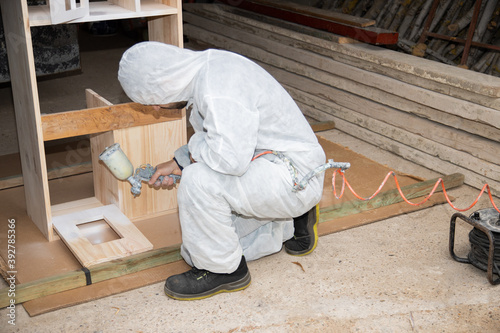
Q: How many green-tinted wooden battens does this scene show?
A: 2